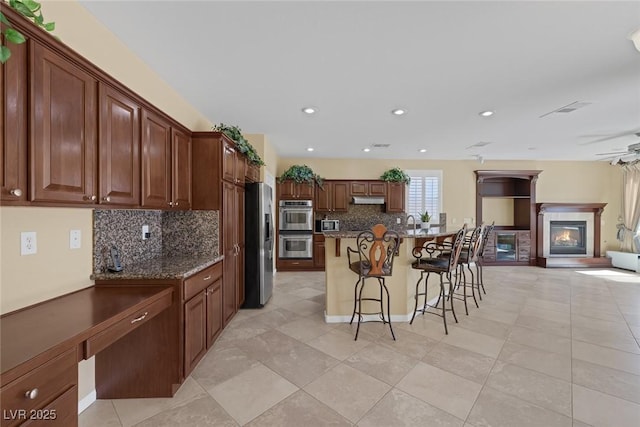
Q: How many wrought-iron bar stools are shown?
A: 4